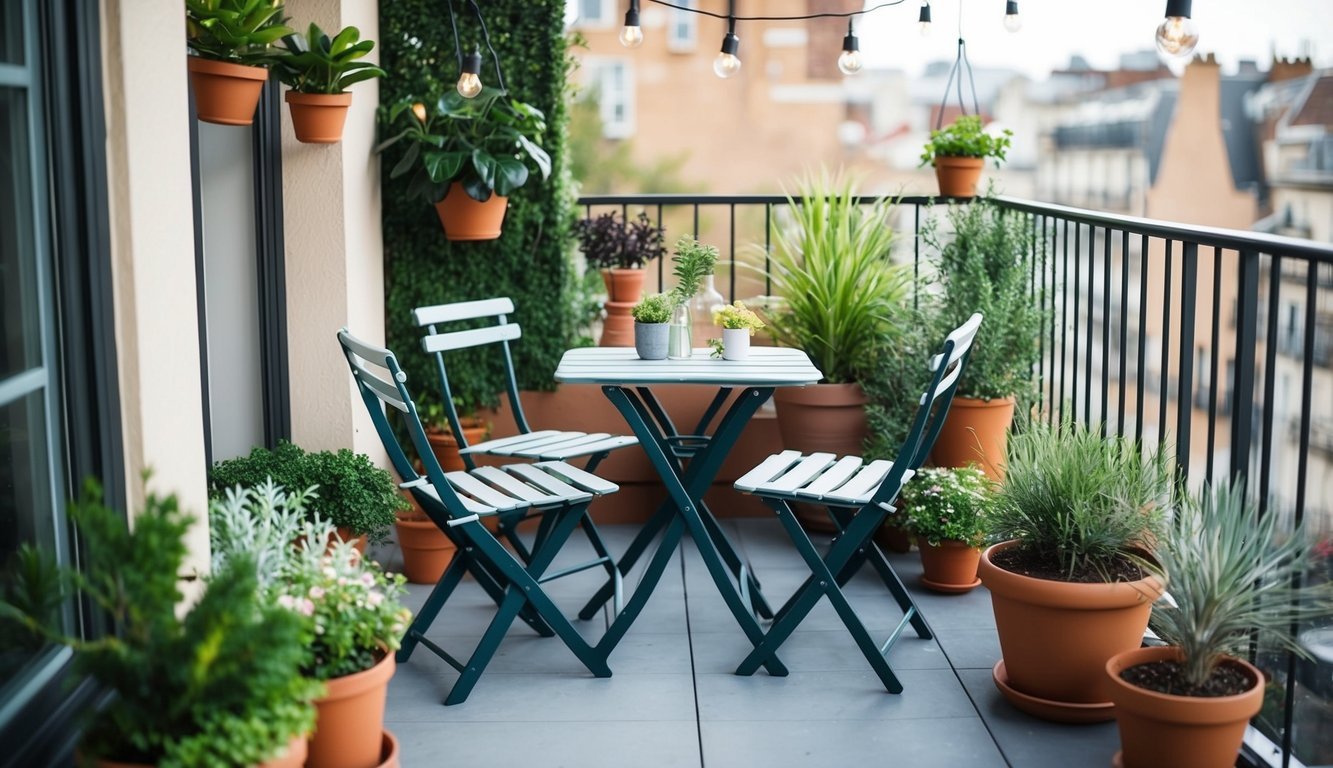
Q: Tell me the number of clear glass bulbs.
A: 7